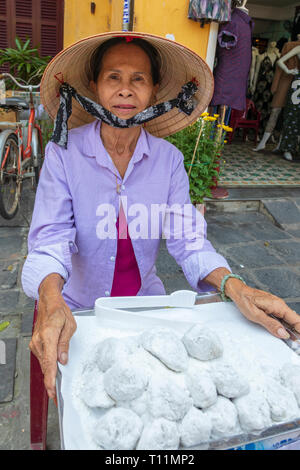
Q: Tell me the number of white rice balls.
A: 15